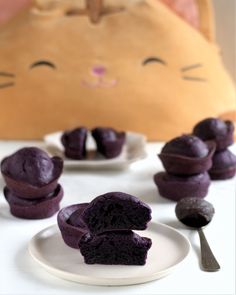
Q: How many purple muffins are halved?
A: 2